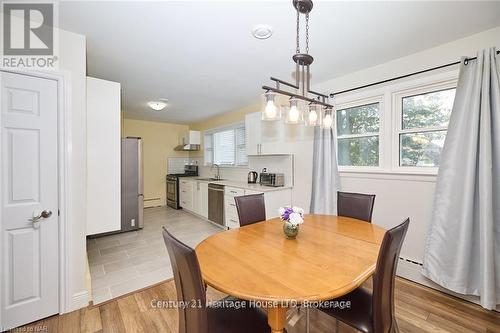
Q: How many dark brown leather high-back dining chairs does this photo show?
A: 4